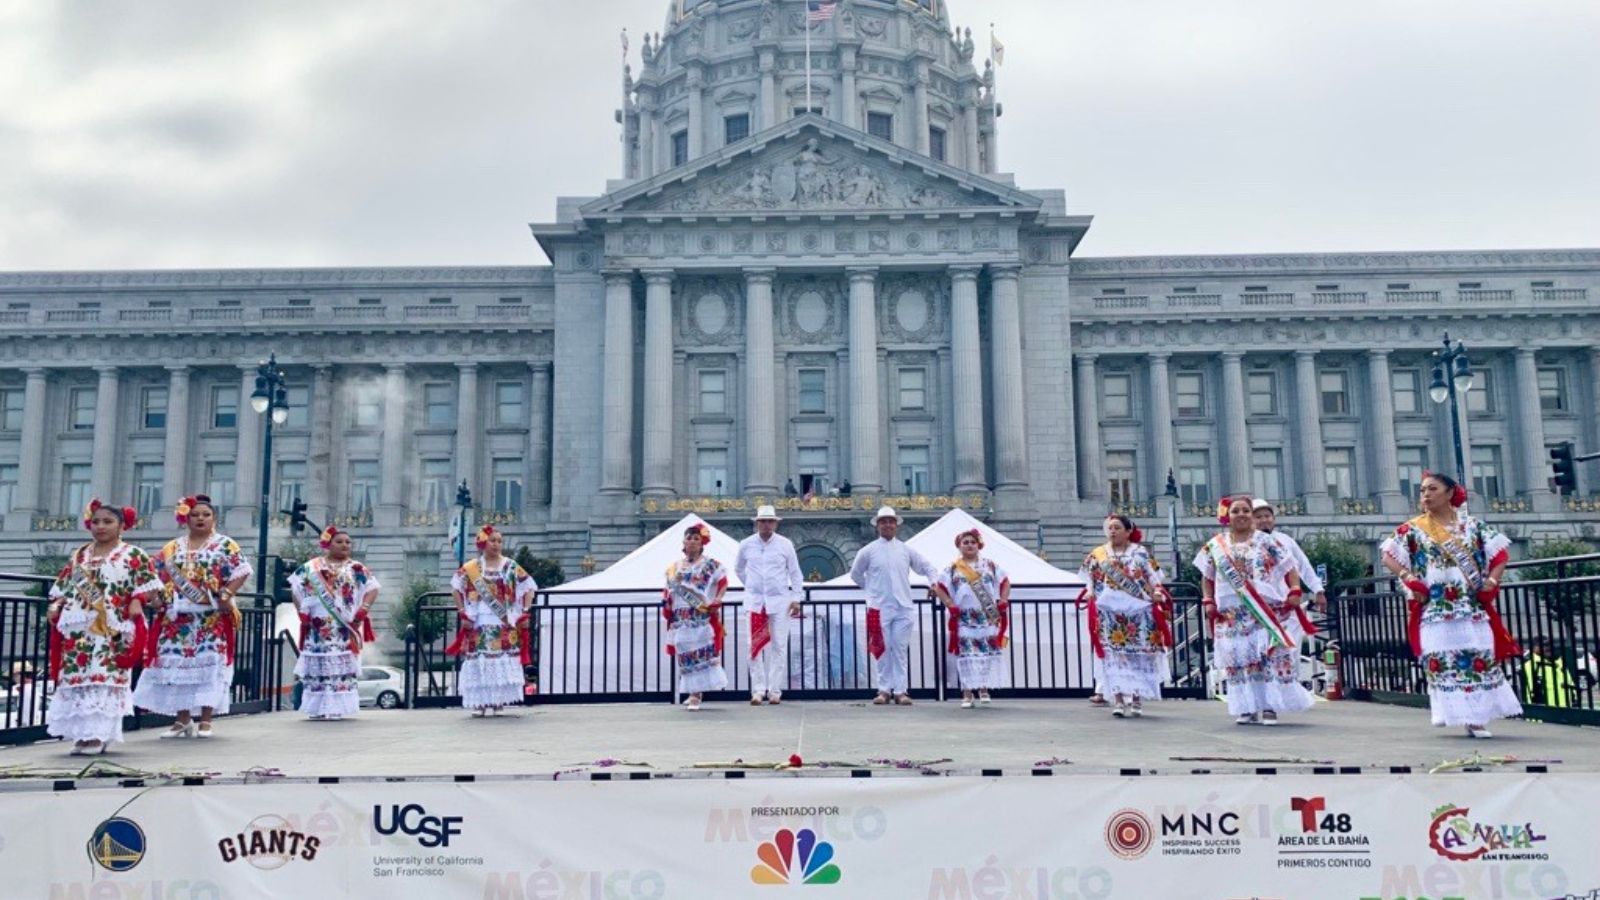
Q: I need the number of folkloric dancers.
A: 12